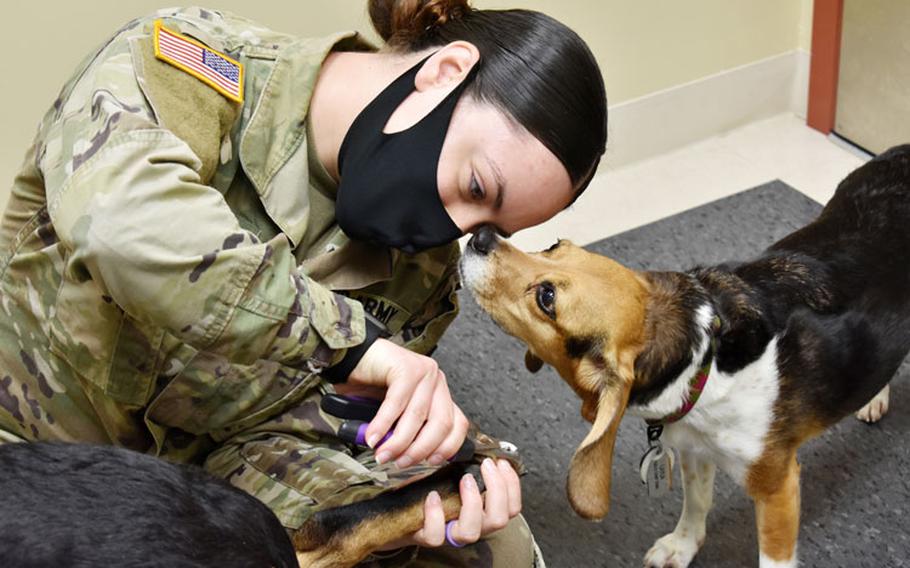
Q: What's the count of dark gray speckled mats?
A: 1